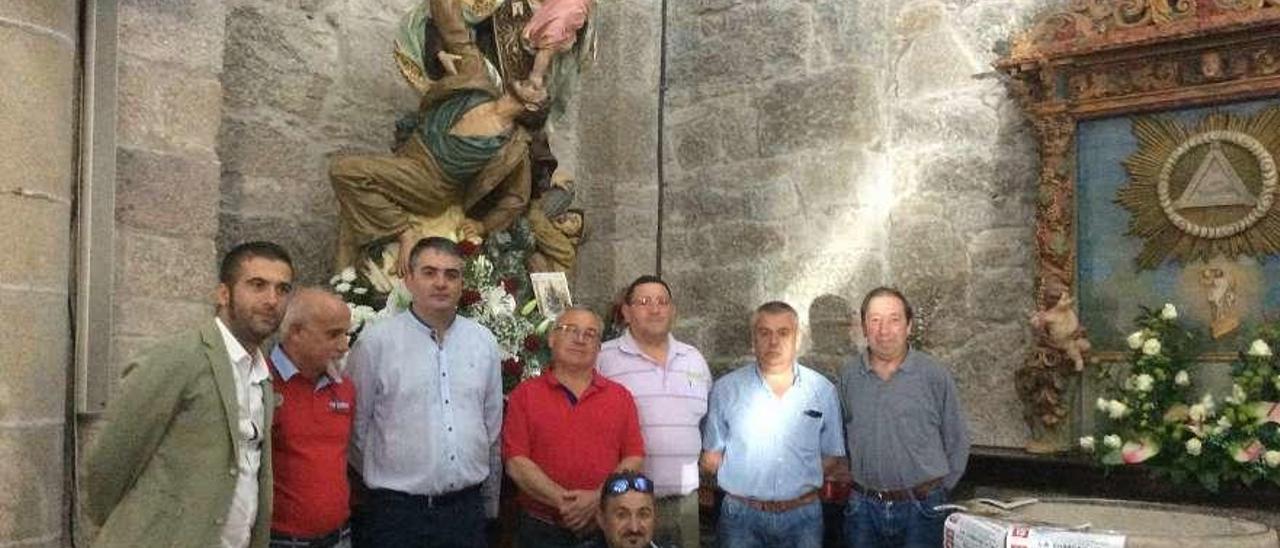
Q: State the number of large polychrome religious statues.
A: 1